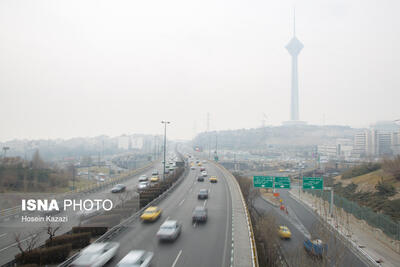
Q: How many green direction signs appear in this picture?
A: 3